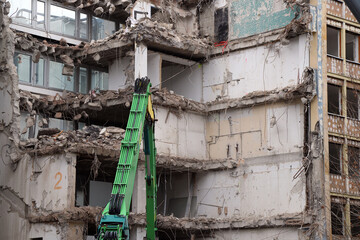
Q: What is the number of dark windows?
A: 8